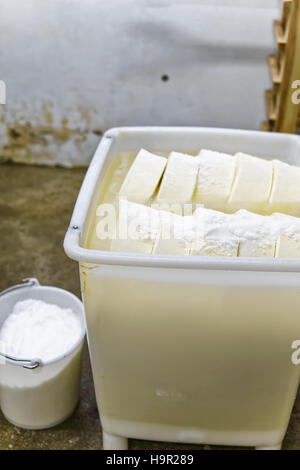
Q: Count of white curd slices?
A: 10